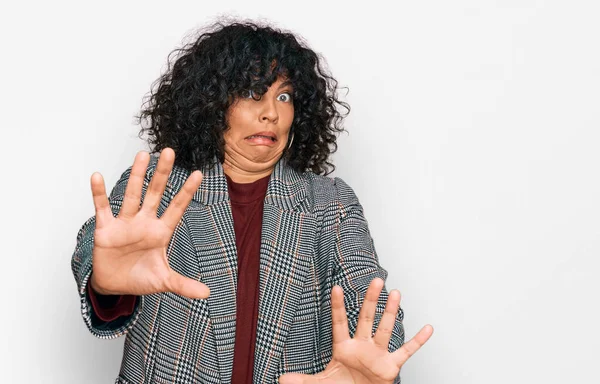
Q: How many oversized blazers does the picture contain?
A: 1